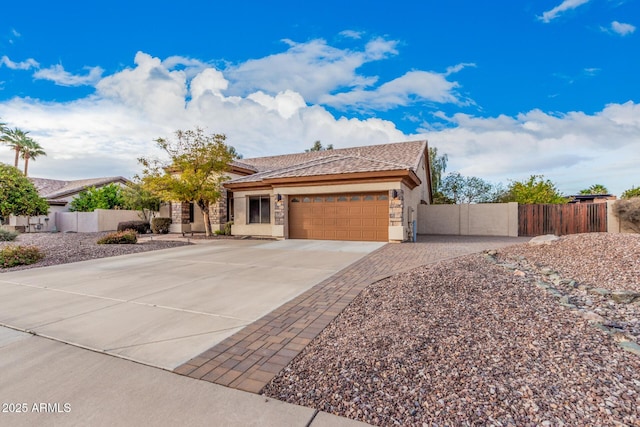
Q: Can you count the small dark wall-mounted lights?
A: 2